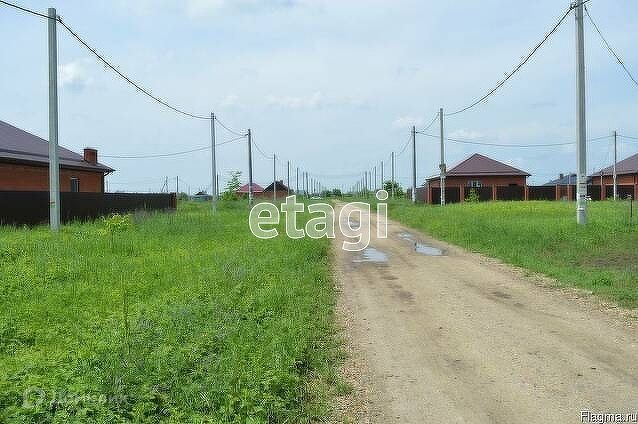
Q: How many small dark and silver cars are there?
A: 0